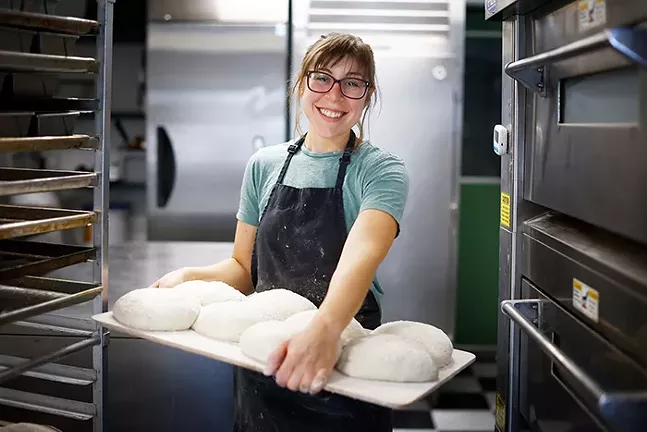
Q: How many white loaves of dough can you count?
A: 8